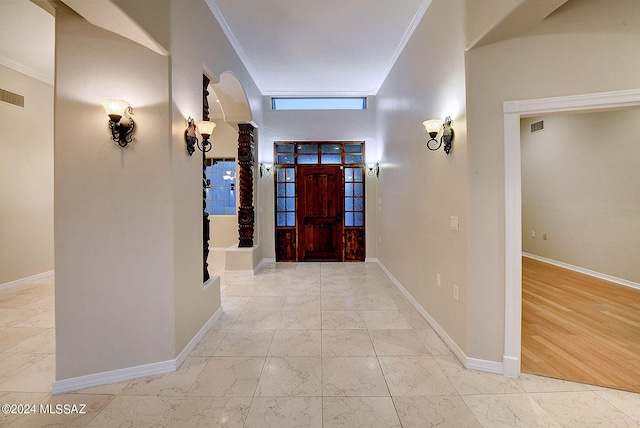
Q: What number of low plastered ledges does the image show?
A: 2